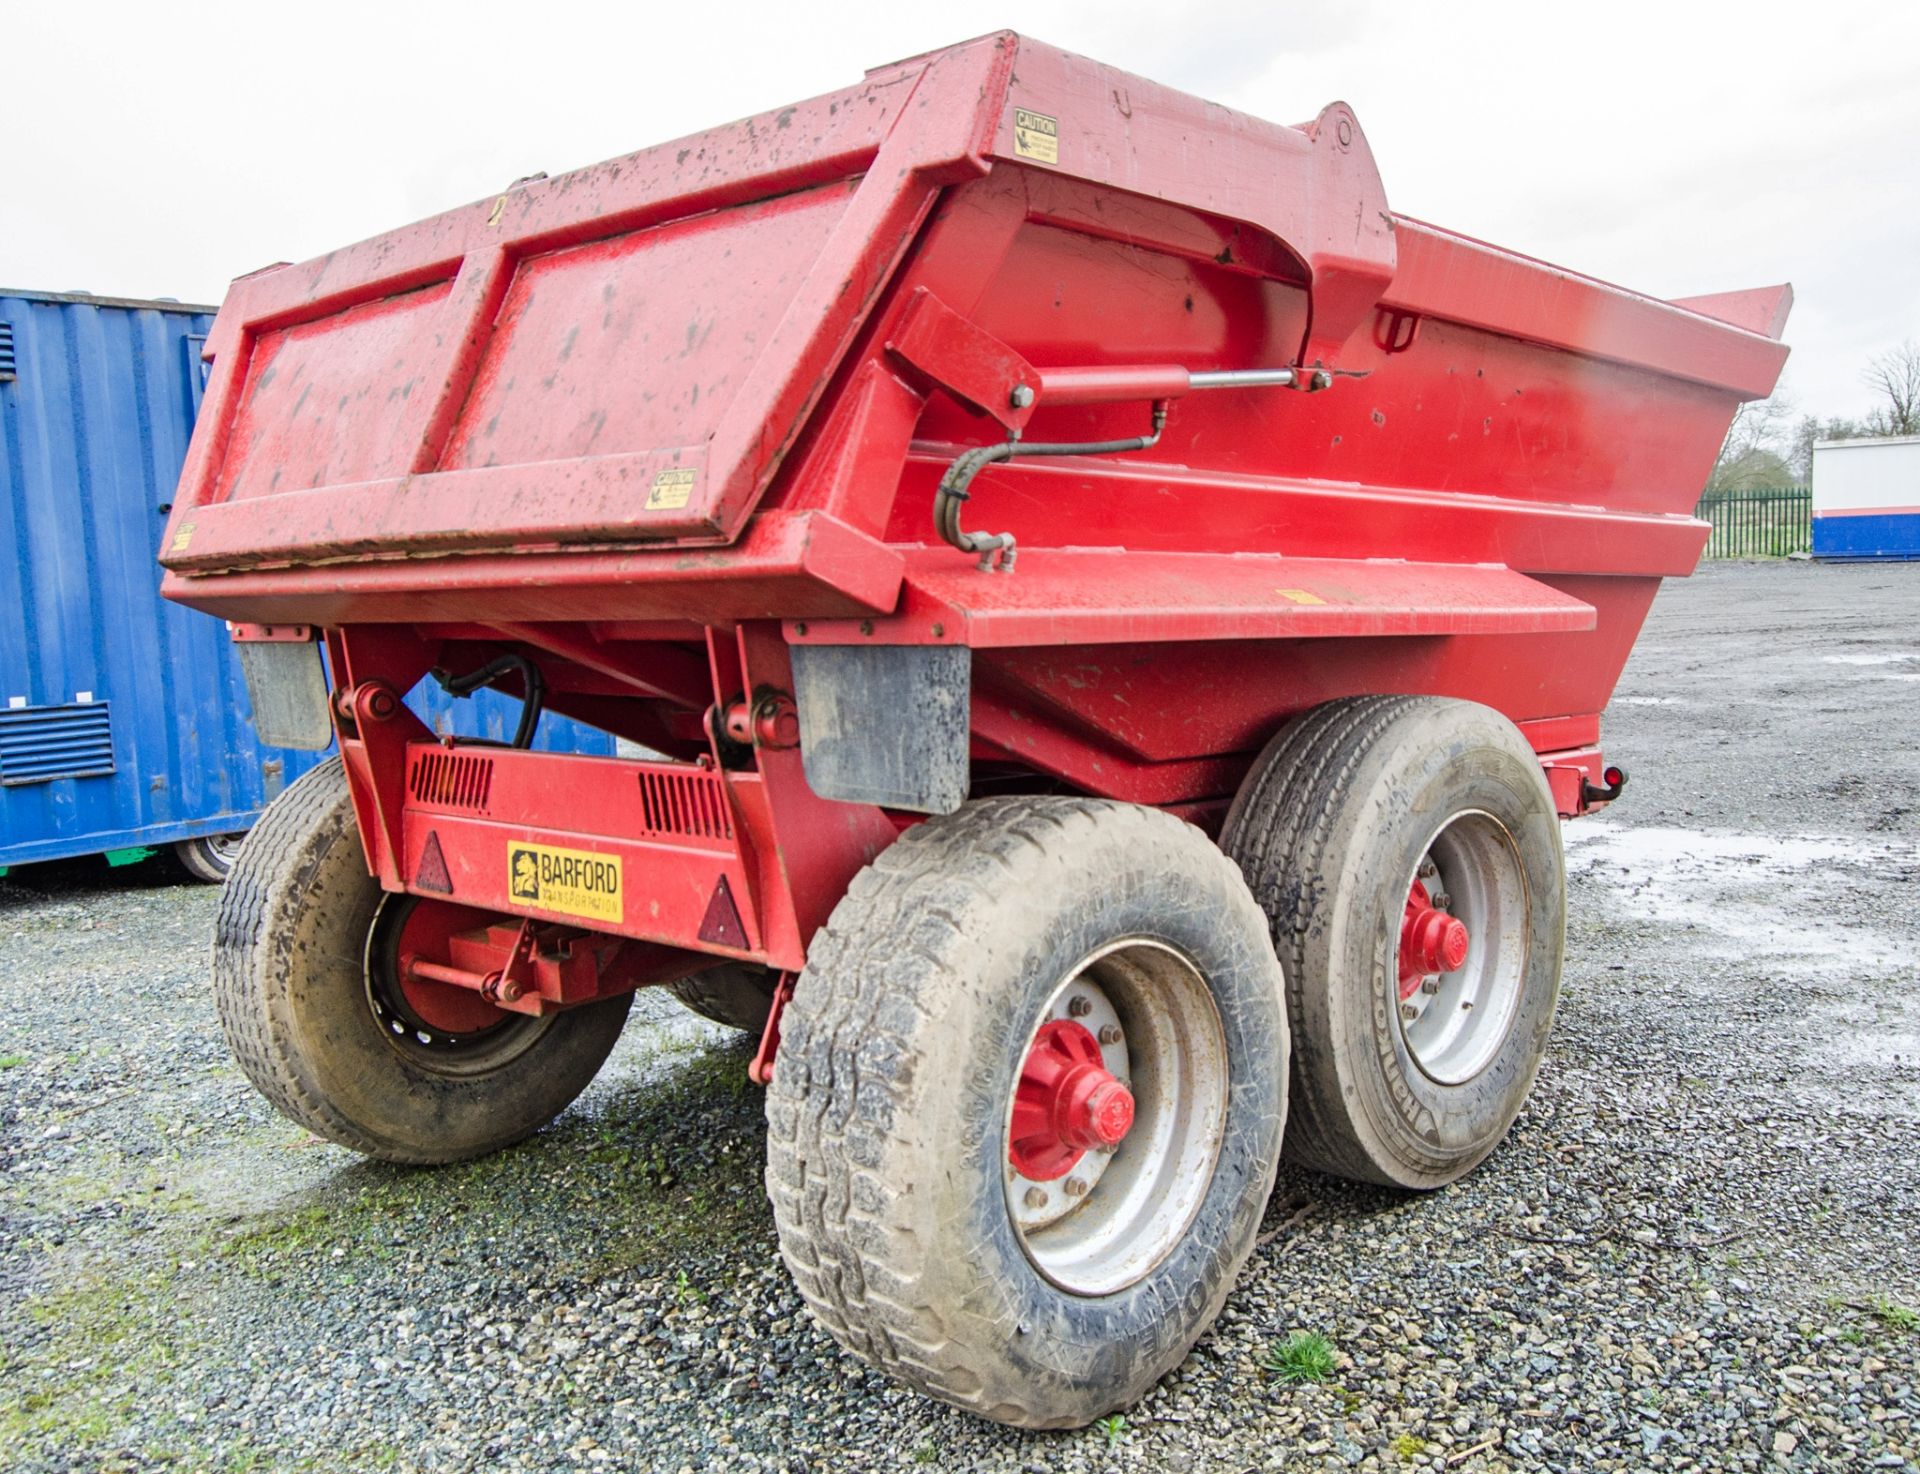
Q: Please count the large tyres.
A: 4